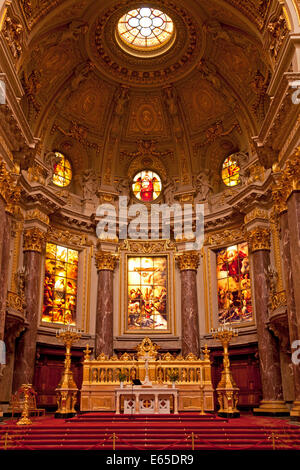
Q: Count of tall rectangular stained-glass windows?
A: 3